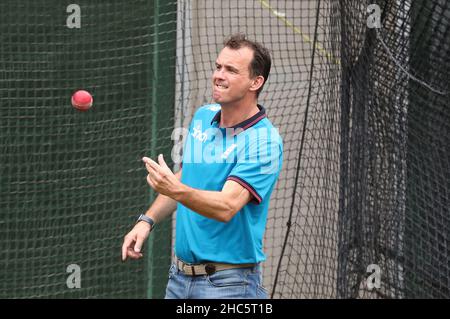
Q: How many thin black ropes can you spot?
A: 1